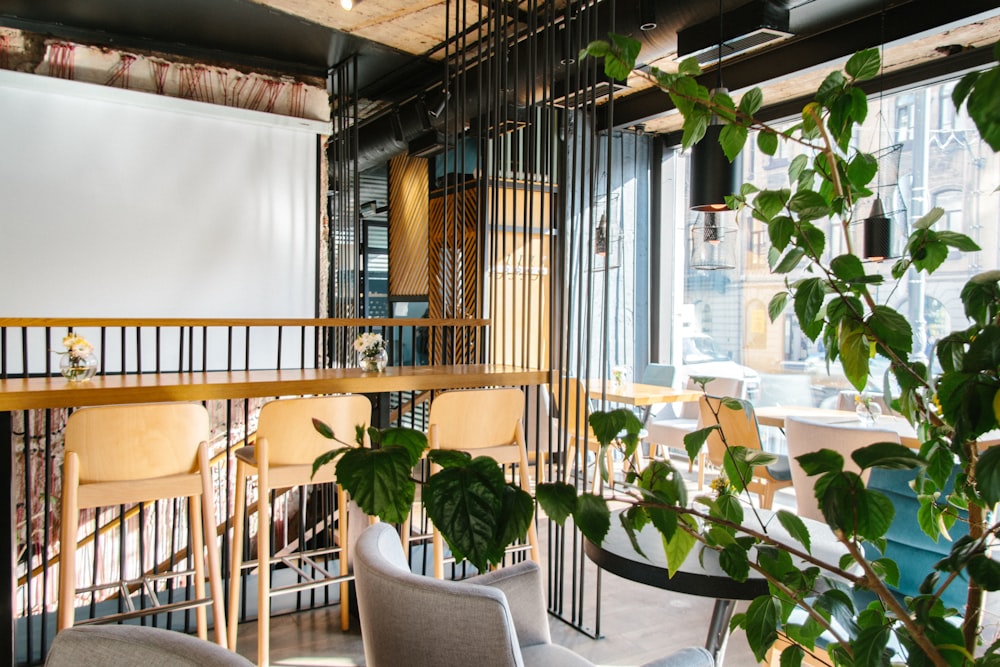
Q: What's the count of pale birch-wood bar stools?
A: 3